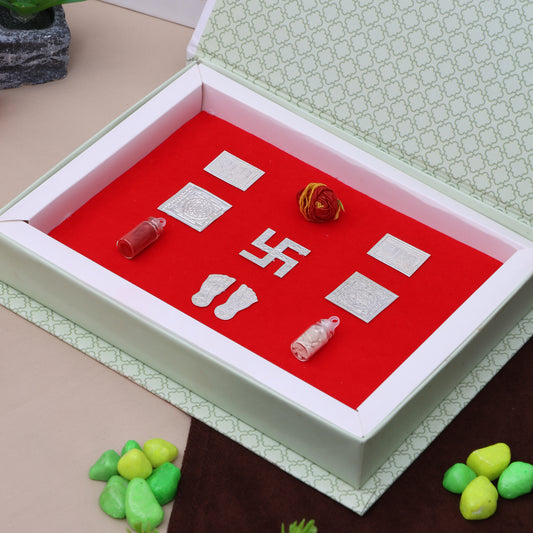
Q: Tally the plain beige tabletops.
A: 1